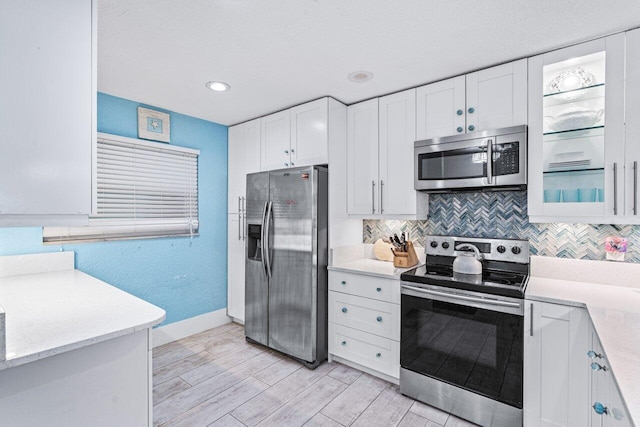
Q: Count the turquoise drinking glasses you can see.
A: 4